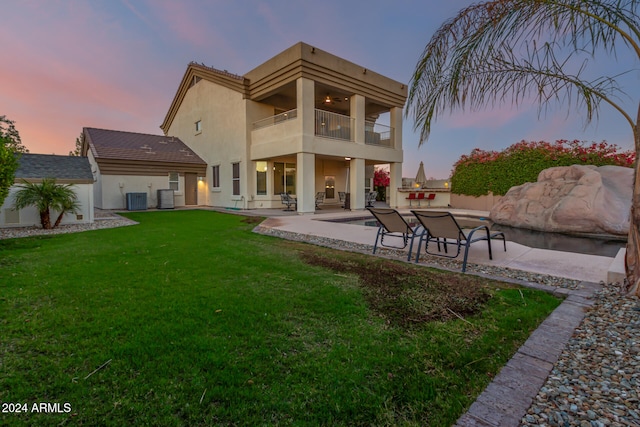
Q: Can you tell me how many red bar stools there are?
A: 3